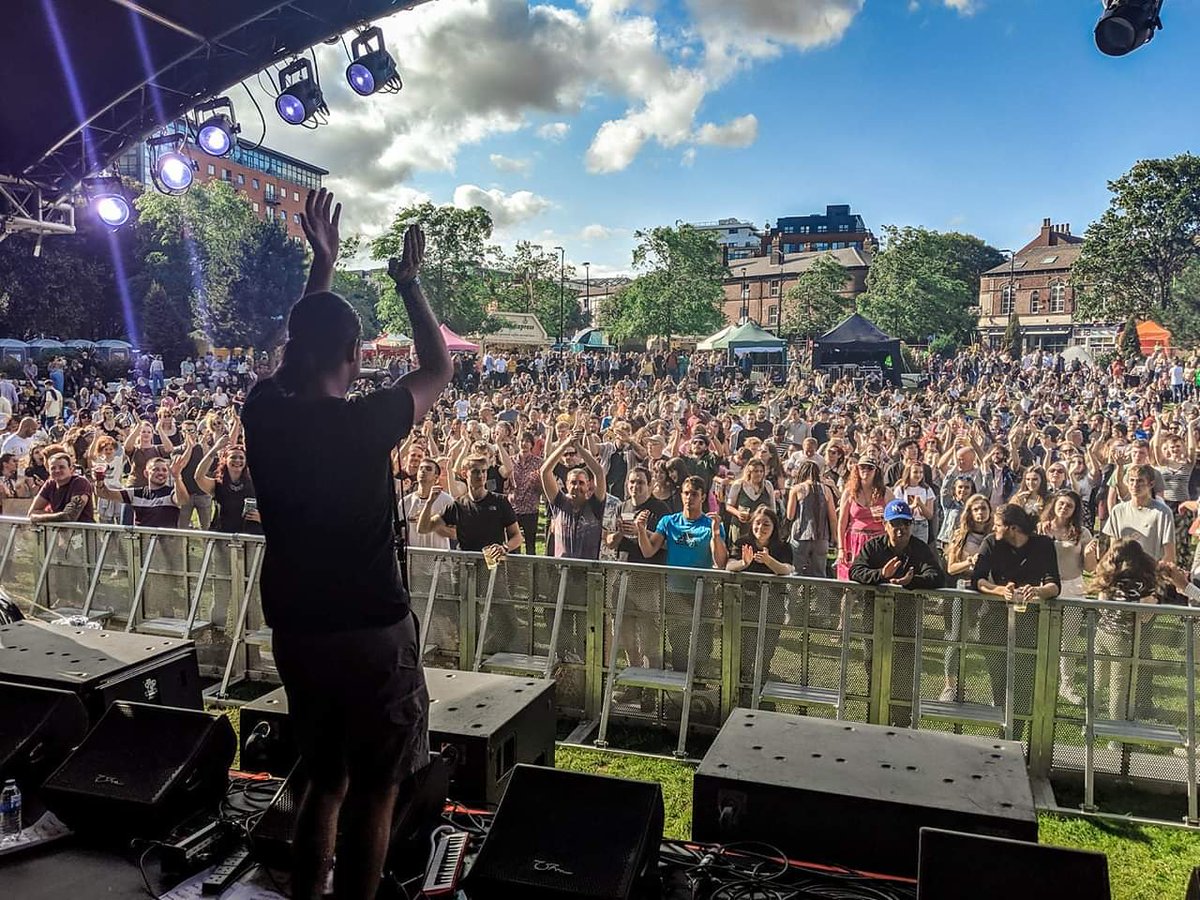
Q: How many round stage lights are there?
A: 6